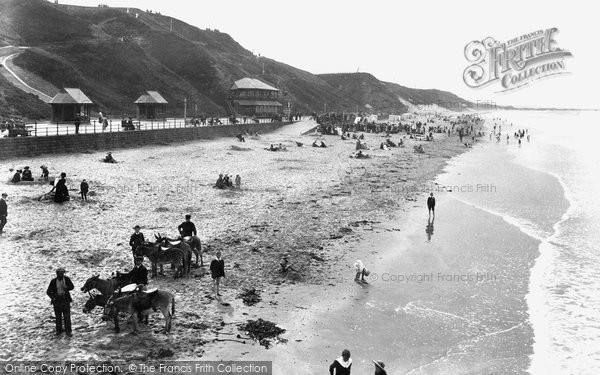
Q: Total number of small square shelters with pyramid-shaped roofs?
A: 2